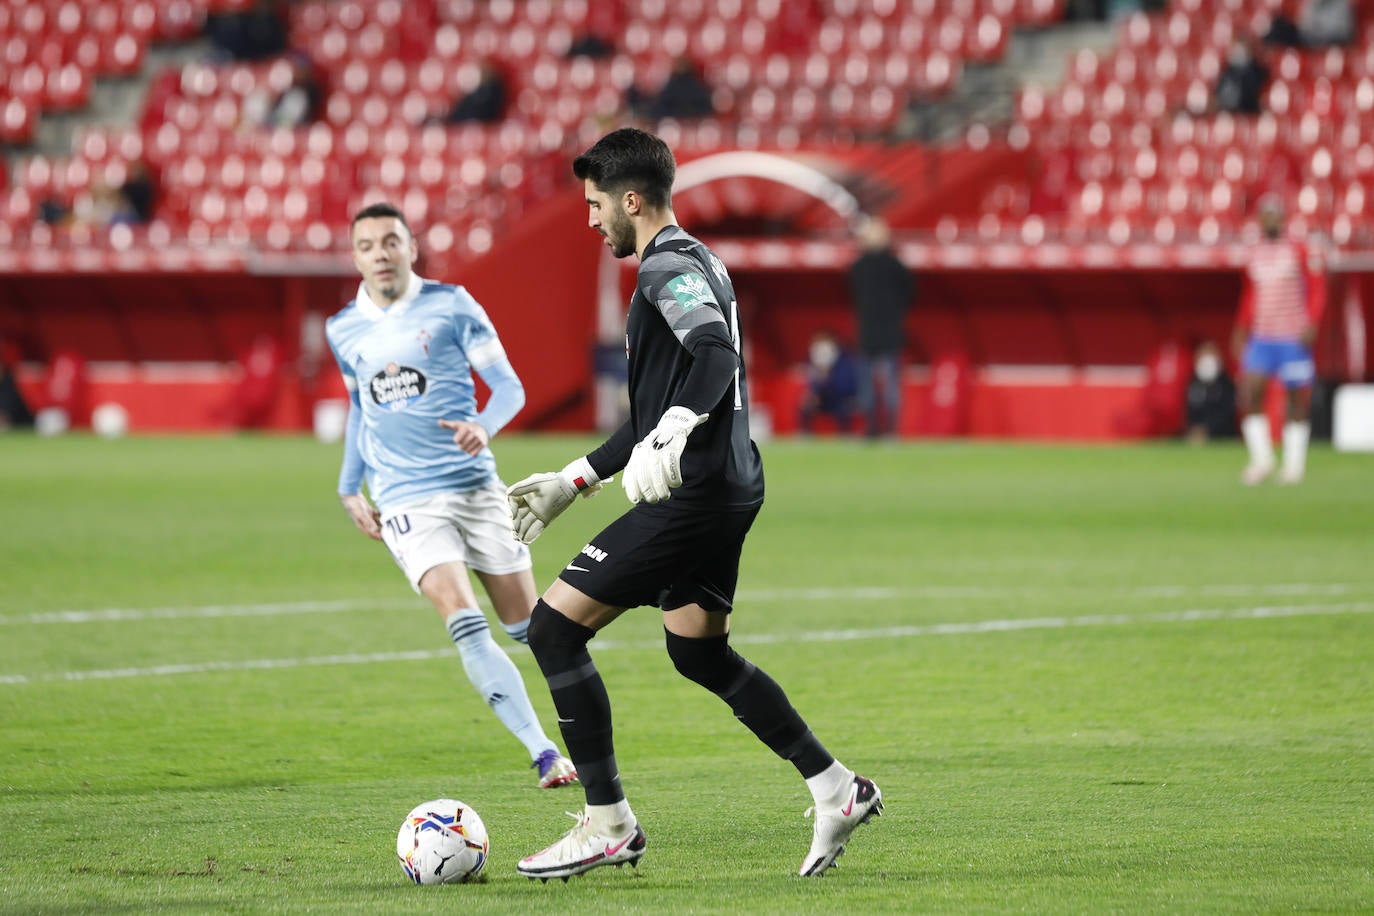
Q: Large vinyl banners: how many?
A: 0